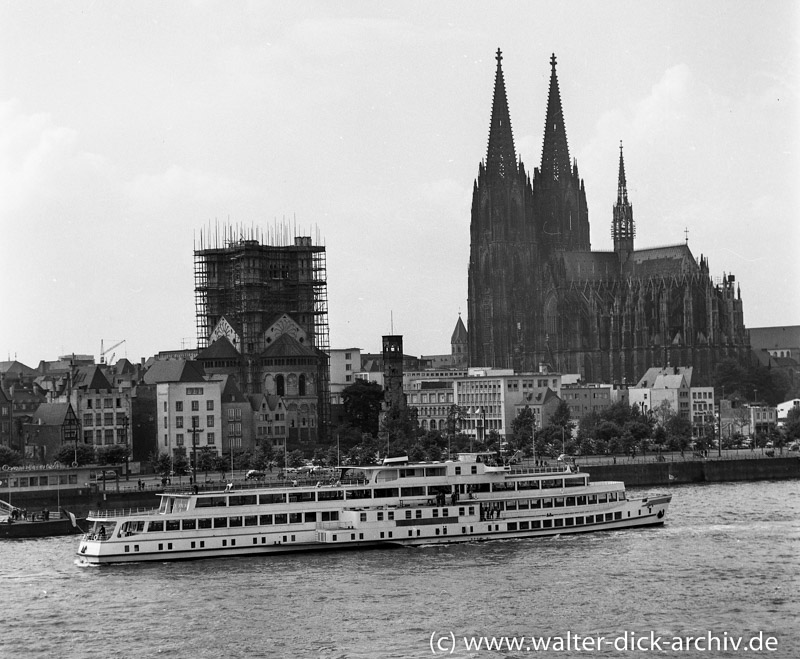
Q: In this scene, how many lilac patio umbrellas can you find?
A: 0